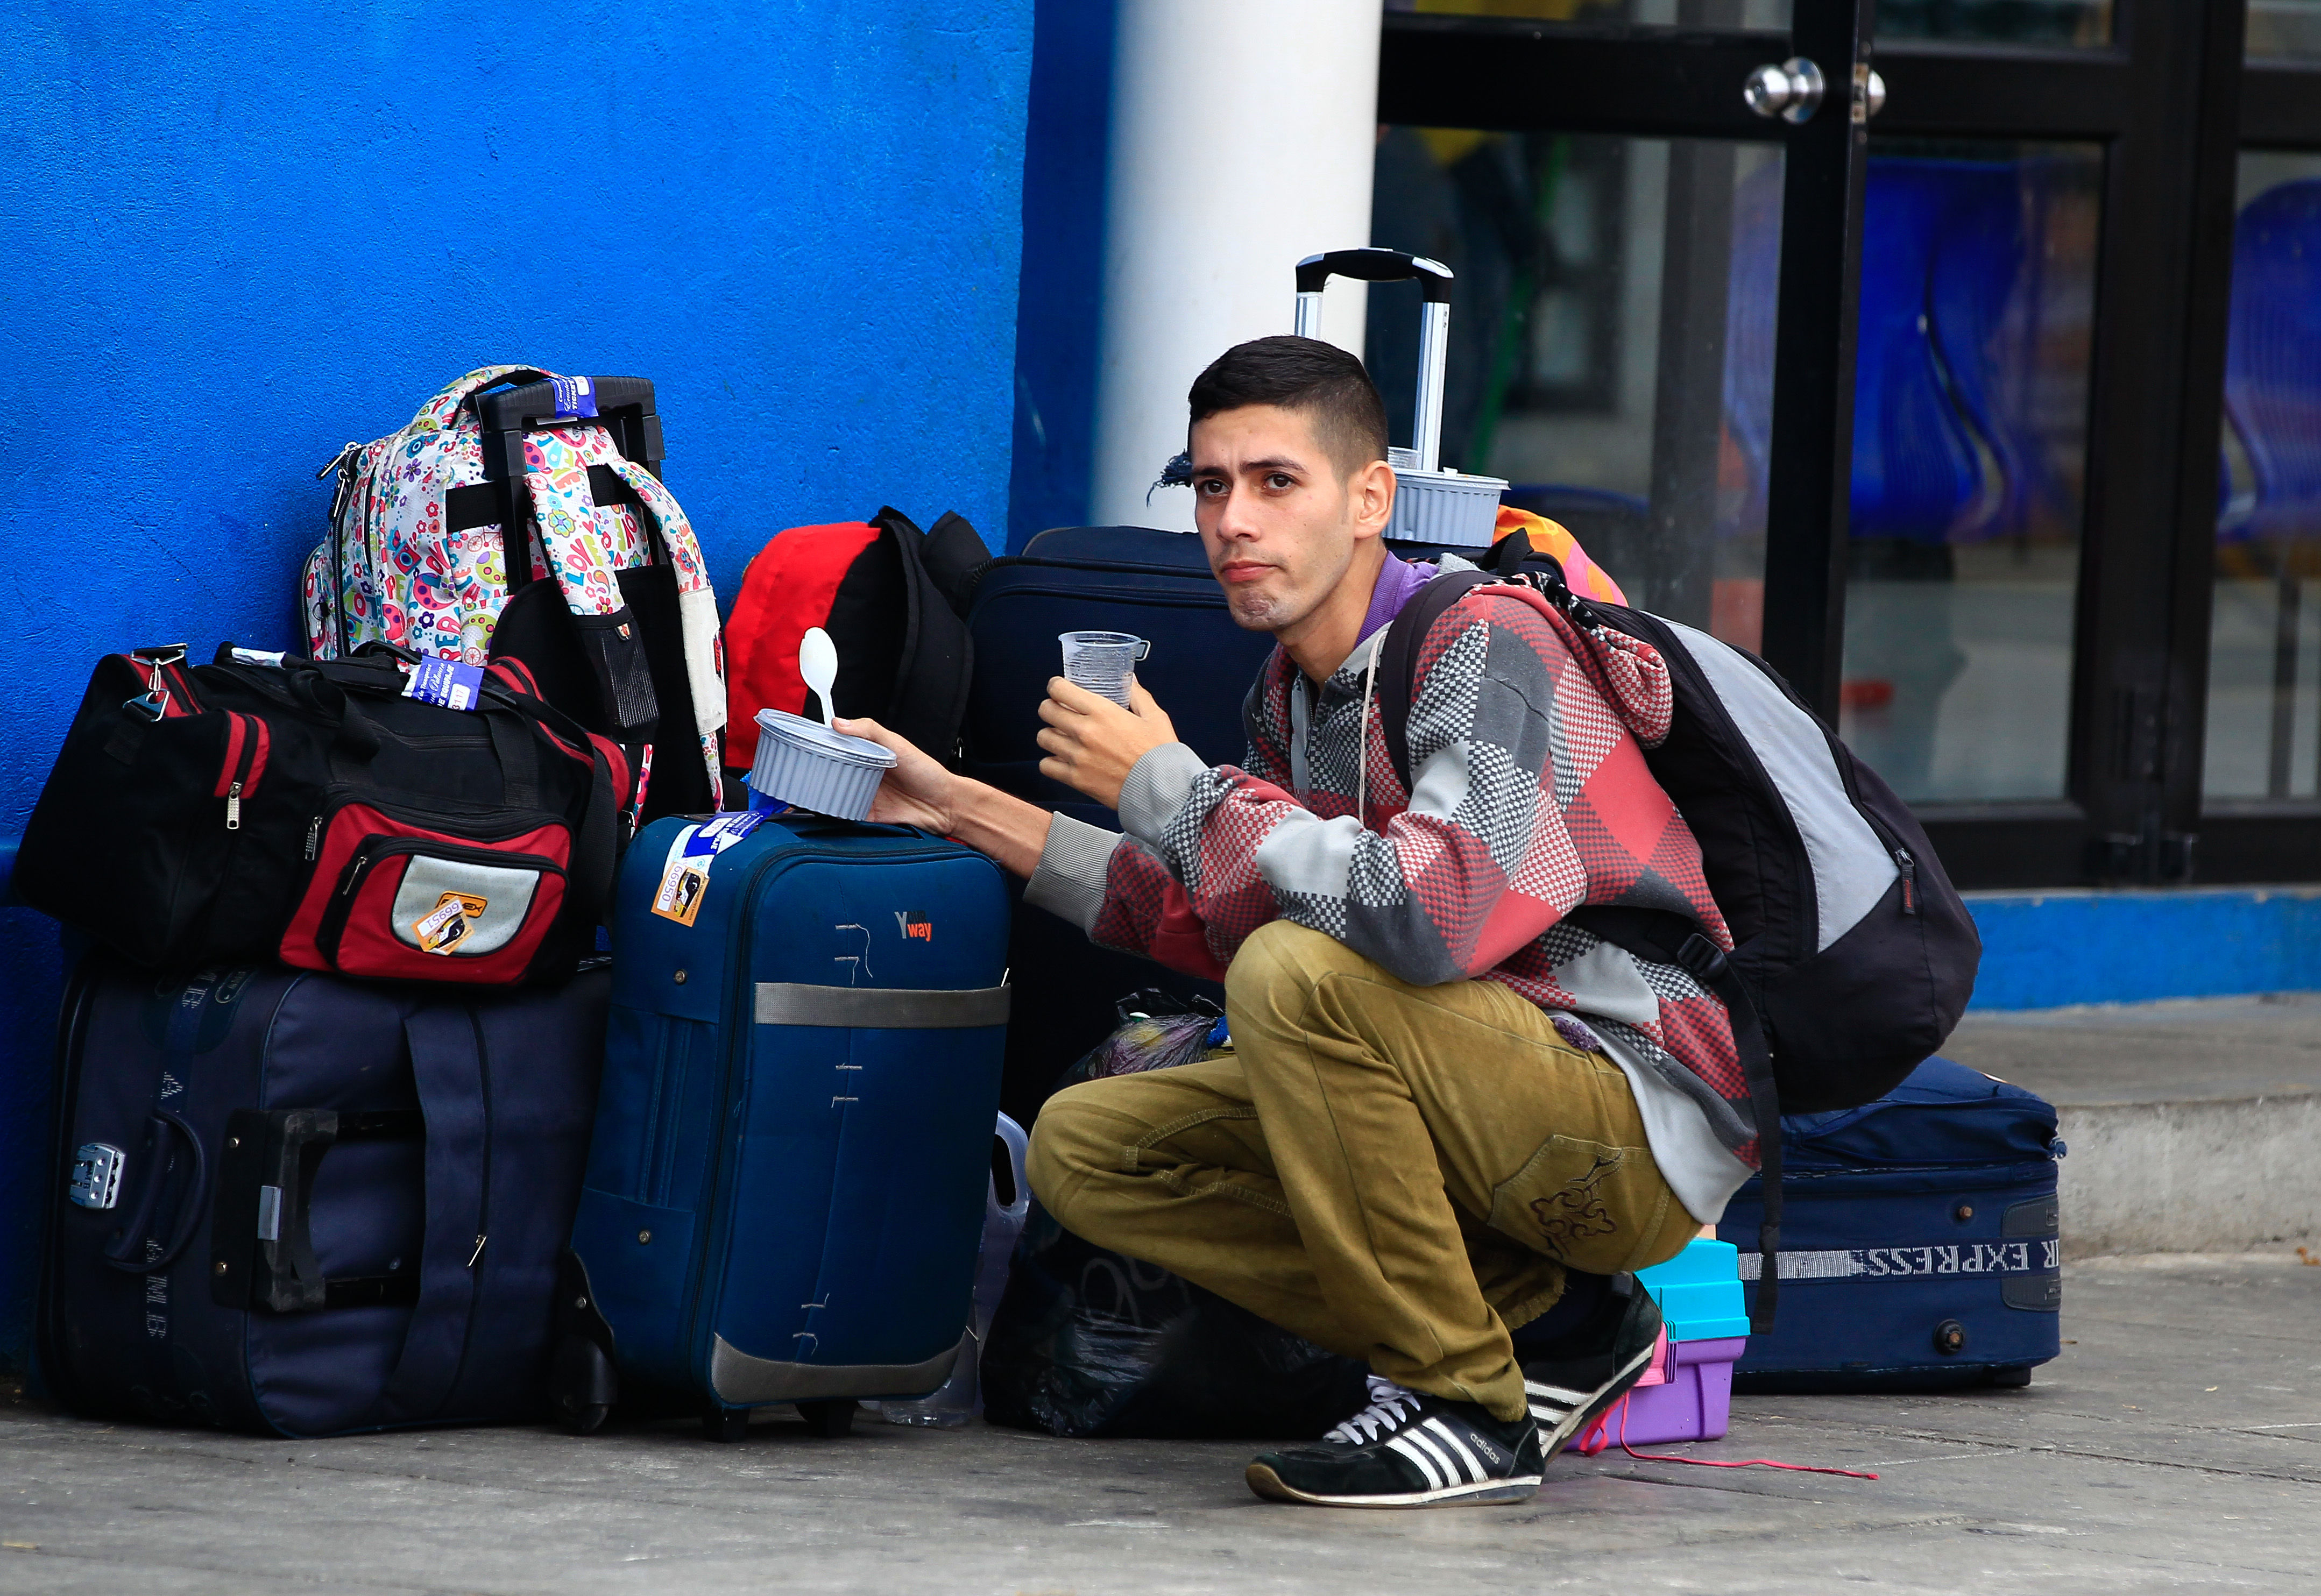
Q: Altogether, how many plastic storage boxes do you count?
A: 1